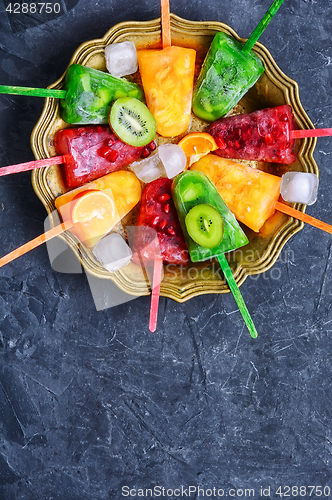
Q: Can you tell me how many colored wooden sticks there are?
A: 9